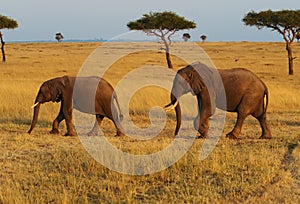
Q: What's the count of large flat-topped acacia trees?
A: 3